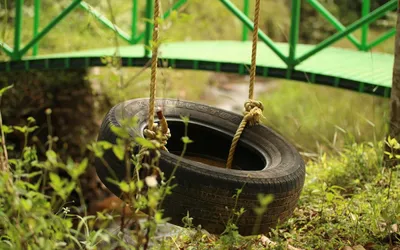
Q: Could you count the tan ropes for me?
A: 2